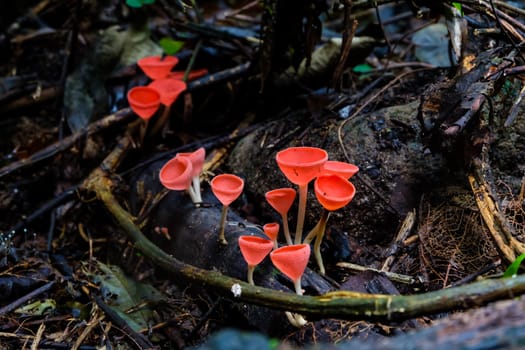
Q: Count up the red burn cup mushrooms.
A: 14